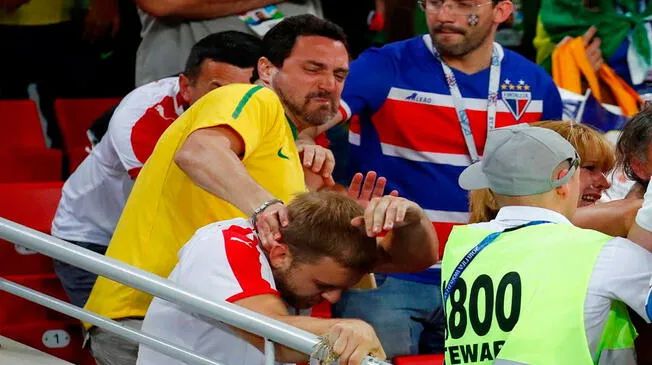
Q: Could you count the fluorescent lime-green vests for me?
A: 1